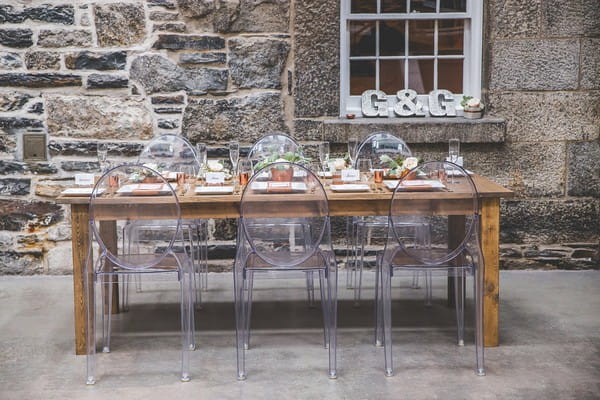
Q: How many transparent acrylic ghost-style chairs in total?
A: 6